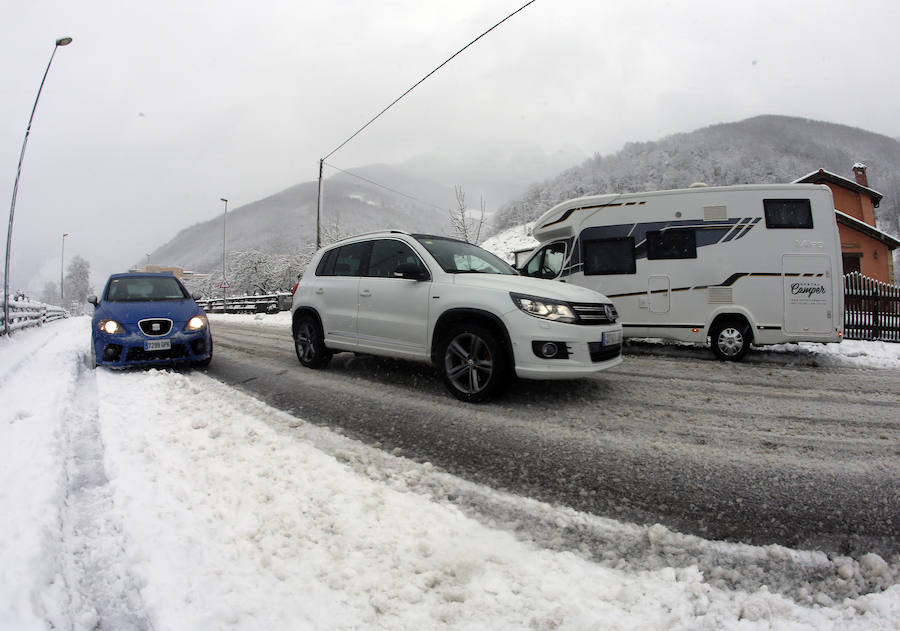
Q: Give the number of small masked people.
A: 0